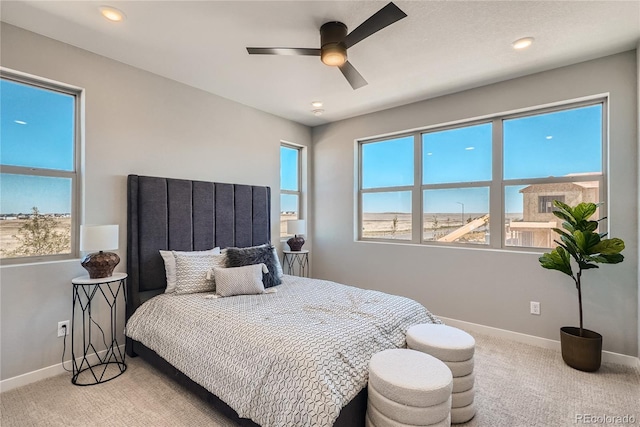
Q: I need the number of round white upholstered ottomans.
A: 2